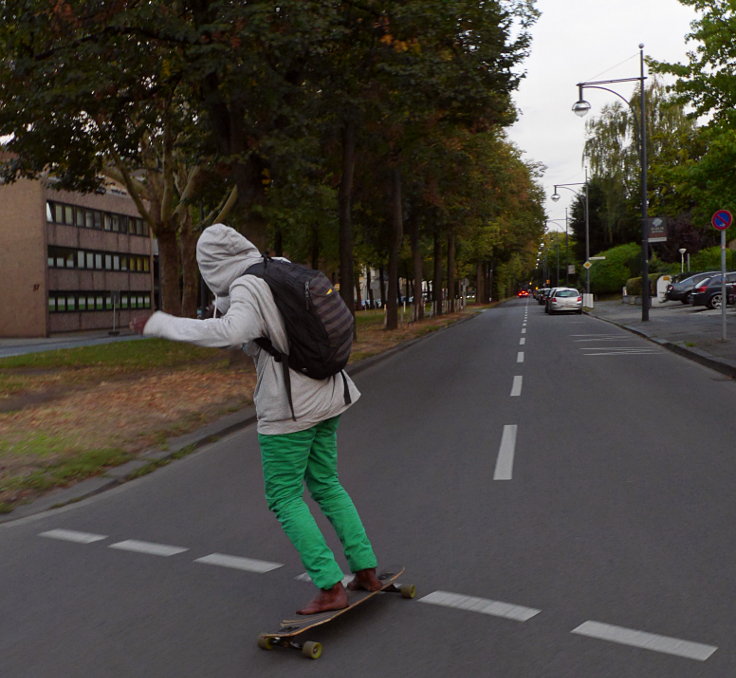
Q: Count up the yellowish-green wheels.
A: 3